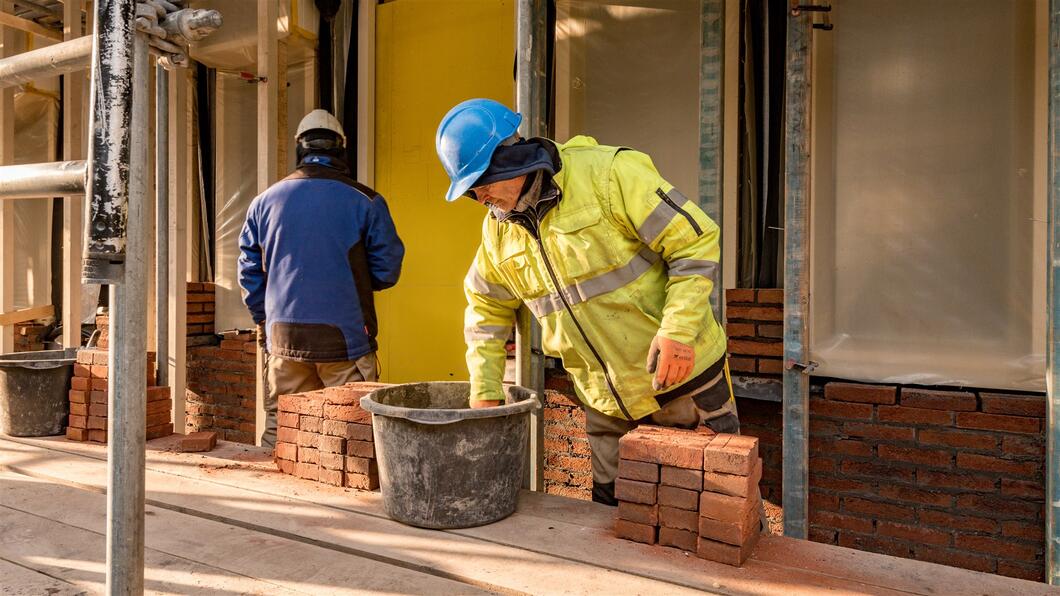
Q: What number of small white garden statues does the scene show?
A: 0